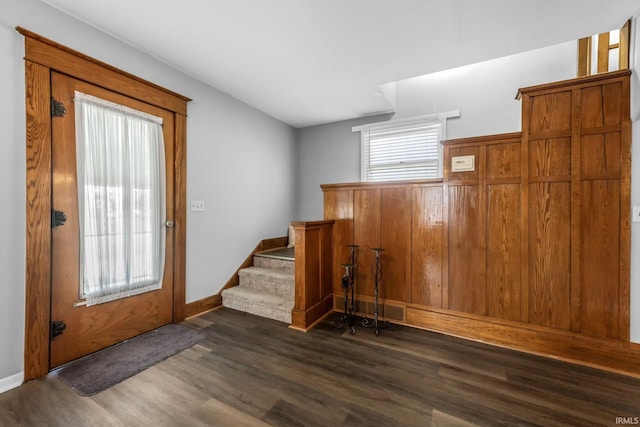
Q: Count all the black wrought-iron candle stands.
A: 3